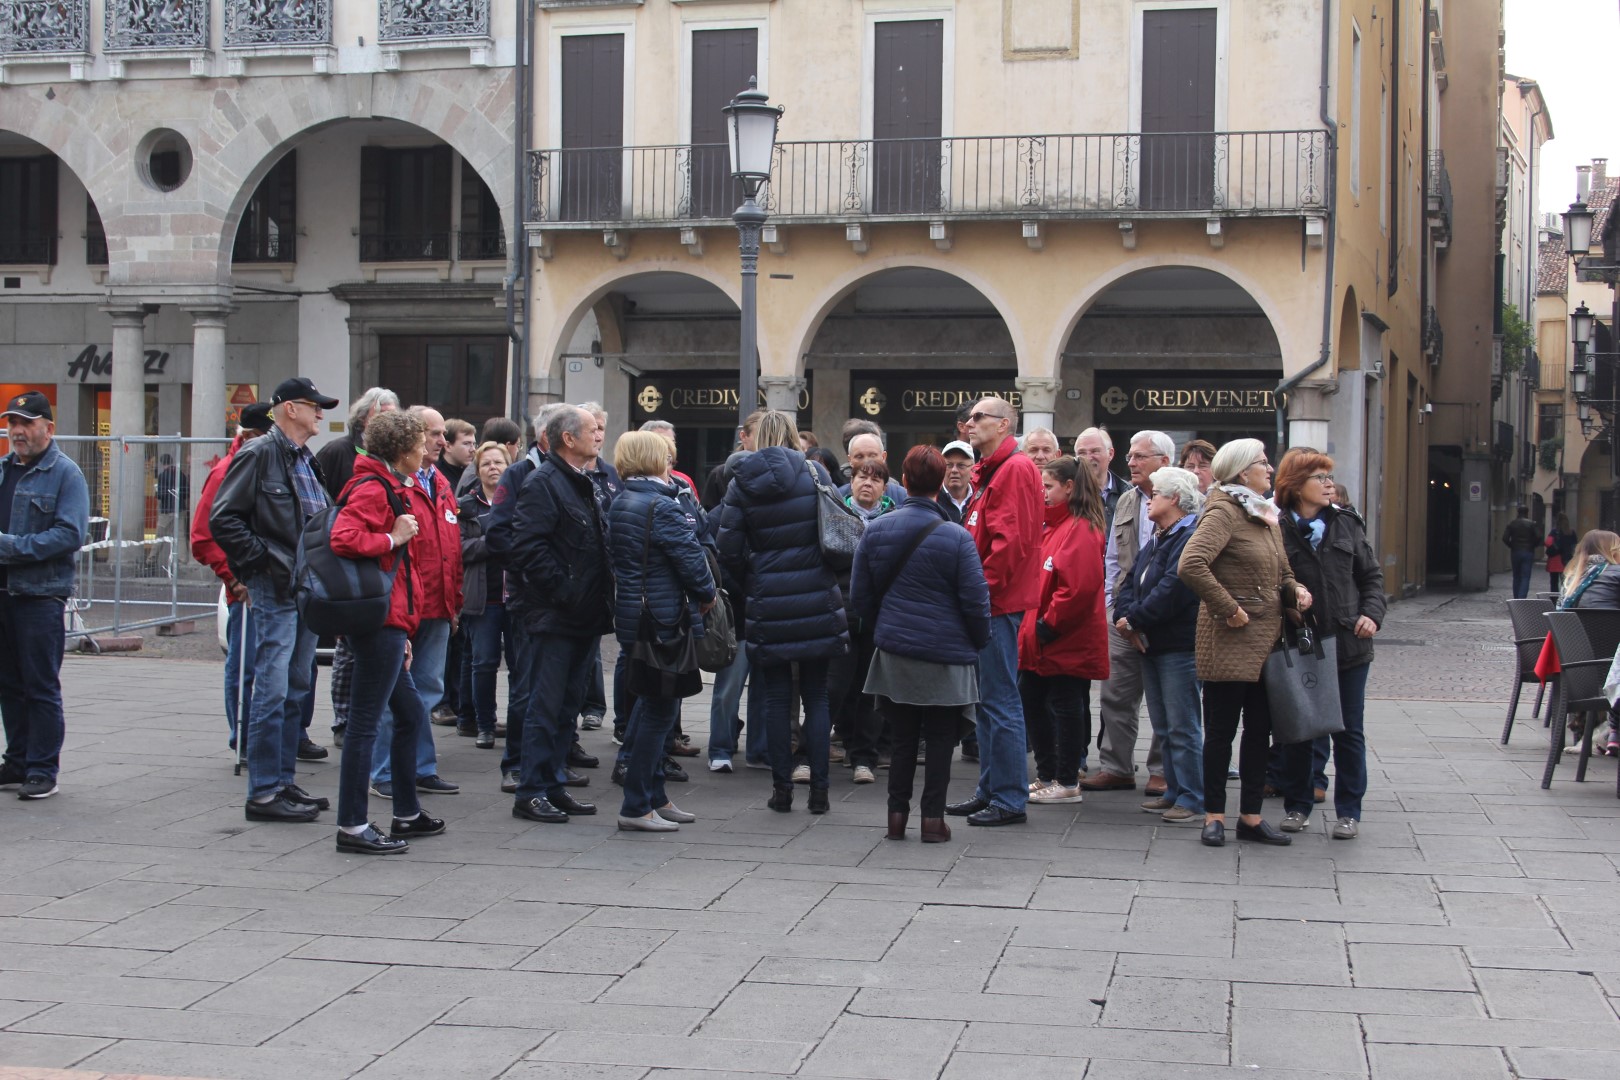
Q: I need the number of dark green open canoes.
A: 0